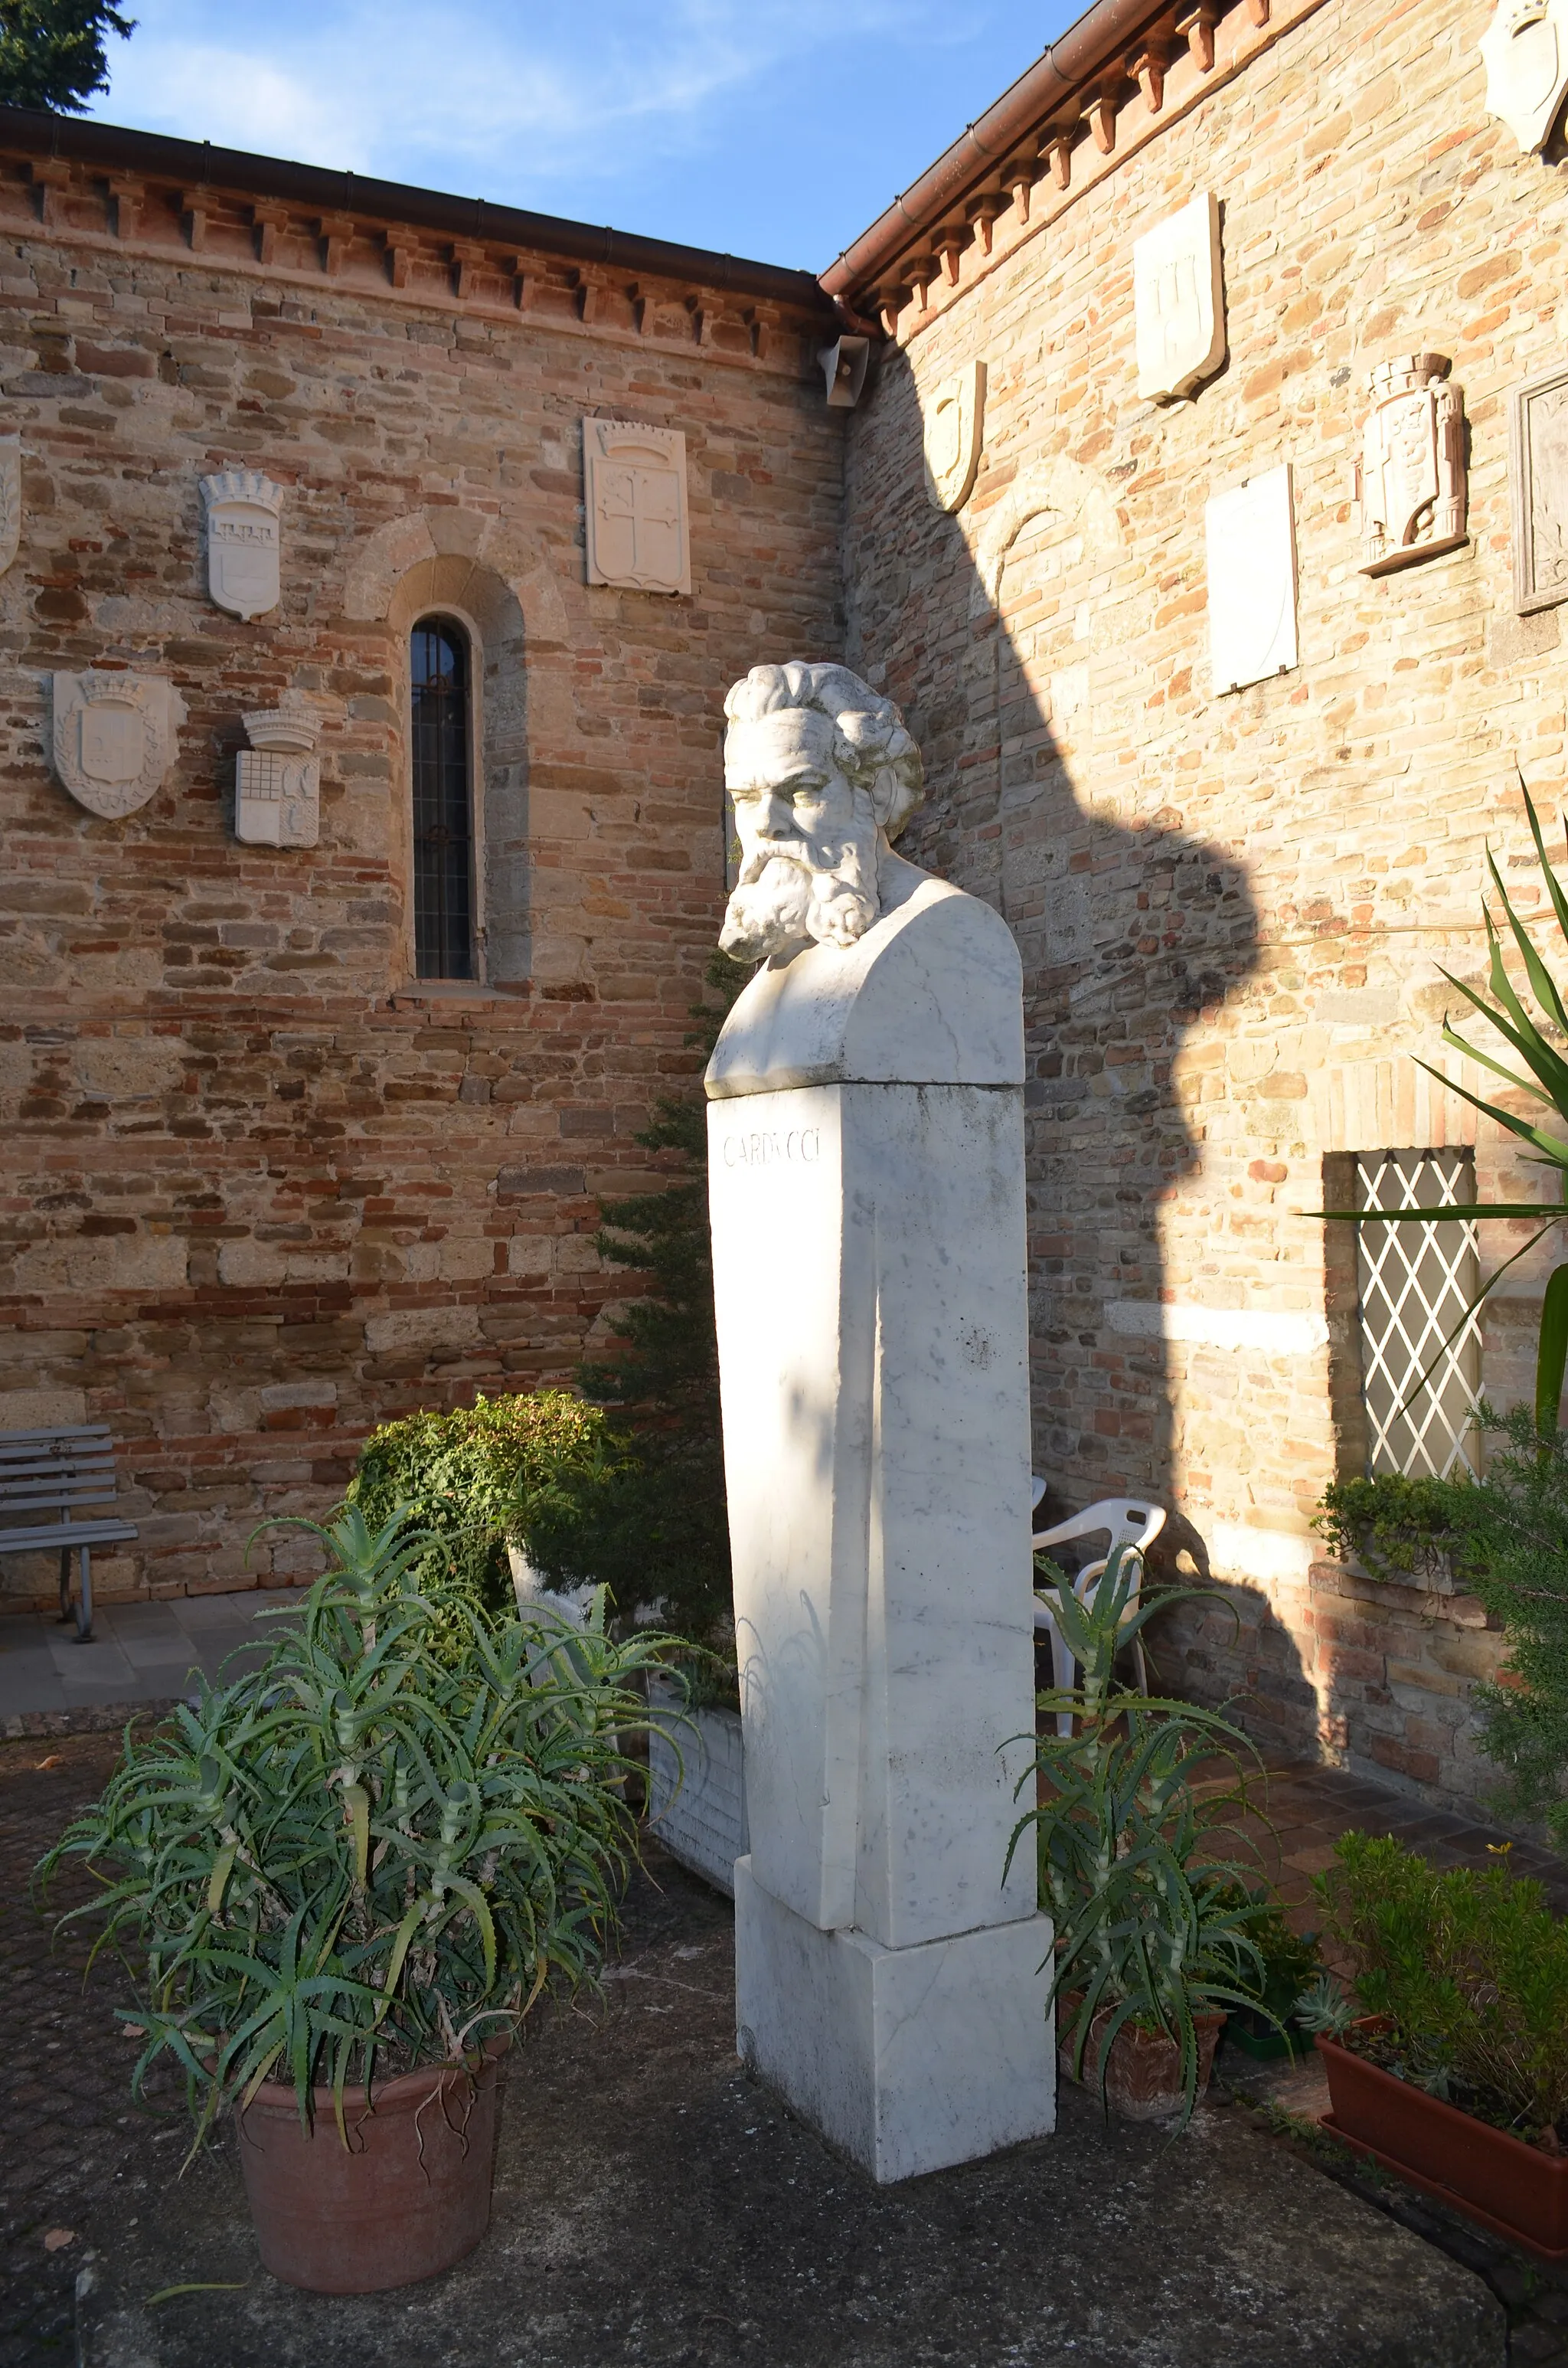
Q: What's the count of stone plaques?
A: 11